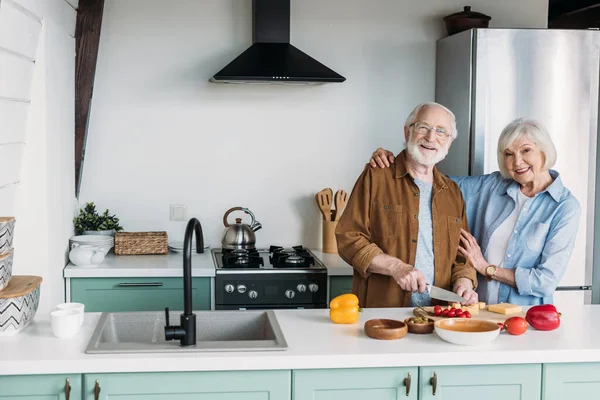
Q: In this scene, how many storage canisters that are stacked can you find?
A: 3